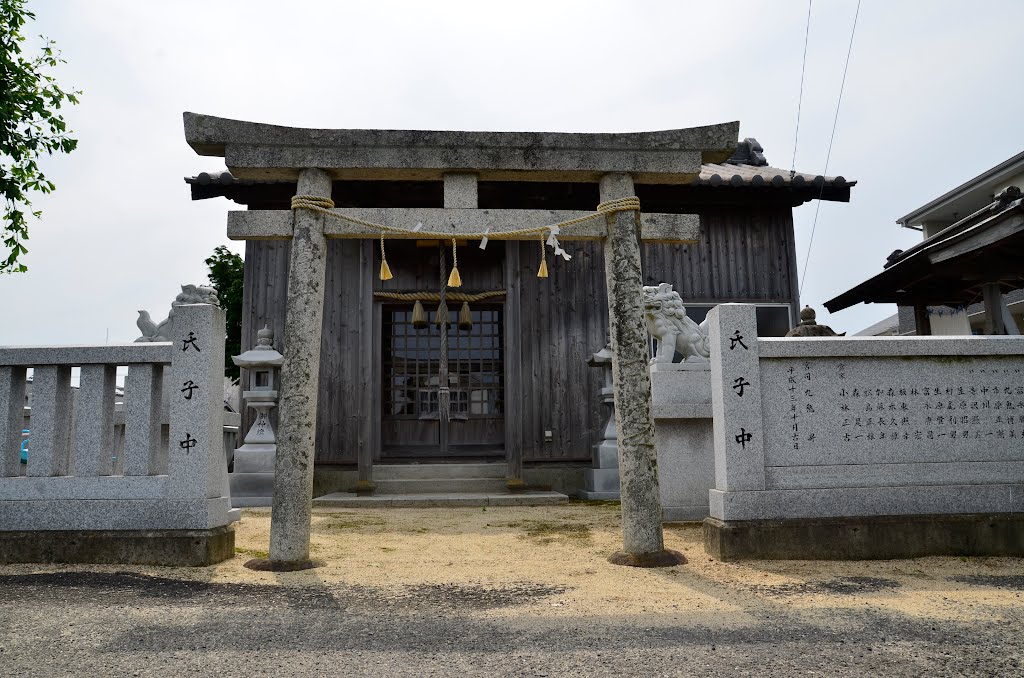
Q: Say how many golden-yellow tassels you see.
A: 3